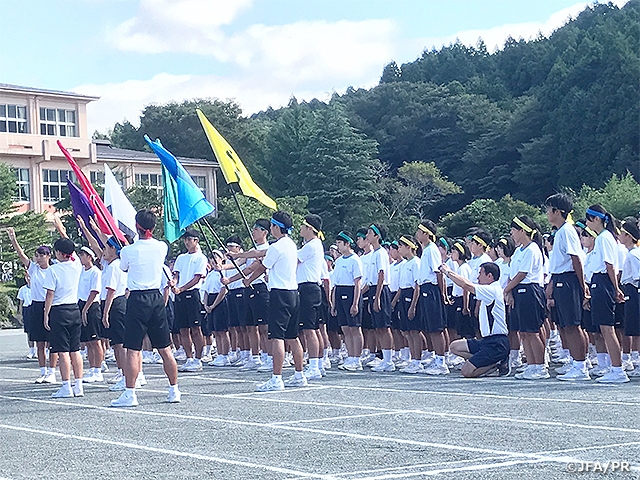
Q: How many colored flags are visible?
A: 6